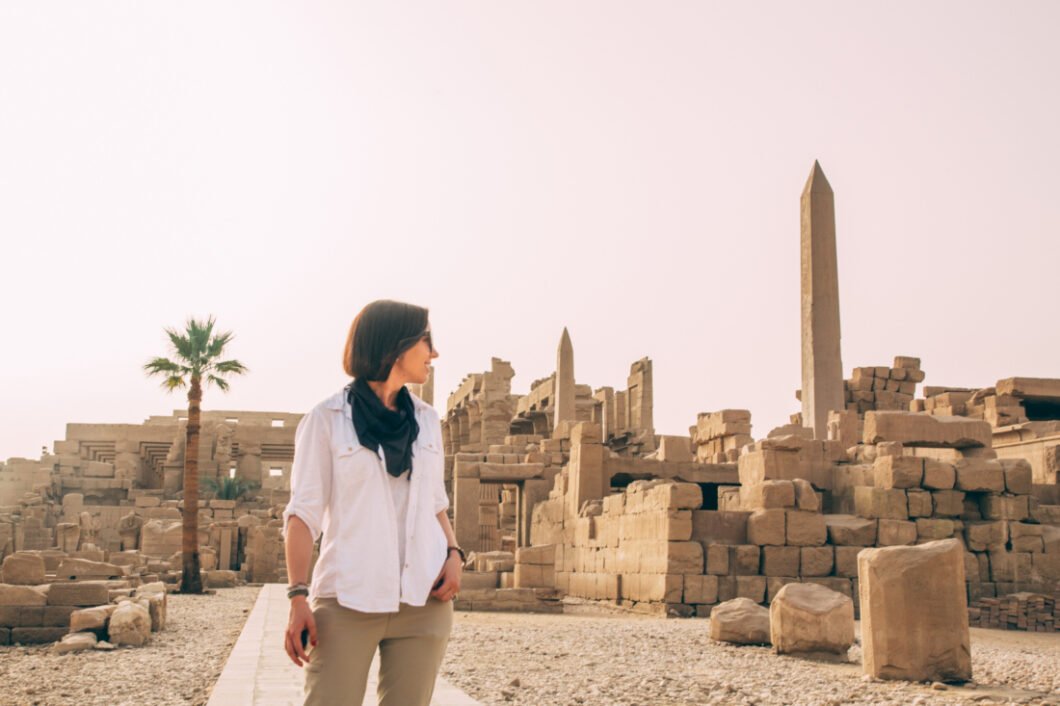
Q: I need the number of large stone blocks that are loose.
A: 3